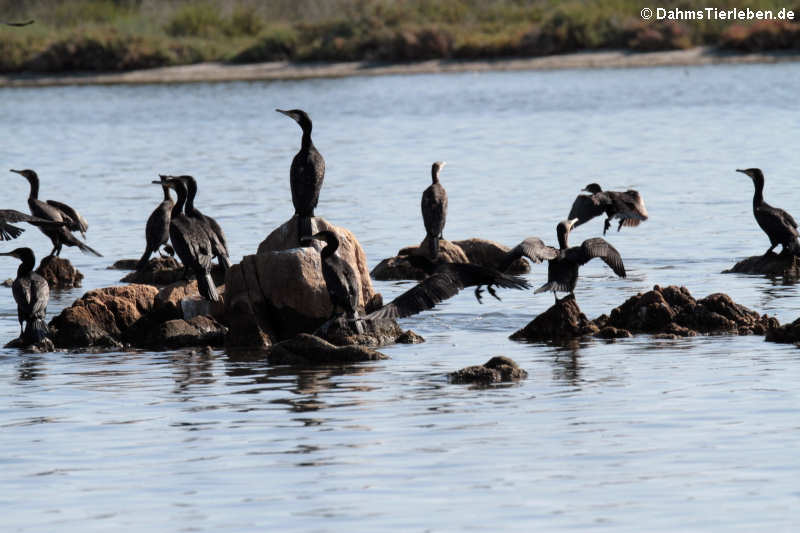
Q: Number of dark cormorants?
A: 13